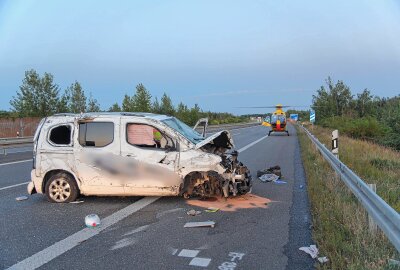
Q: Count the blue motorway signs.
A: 2